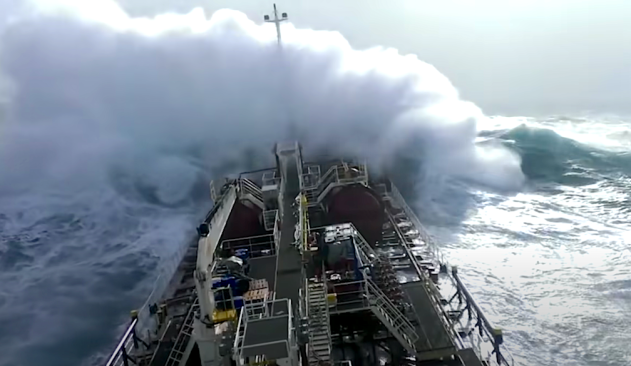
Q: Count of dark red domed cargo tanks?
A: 2